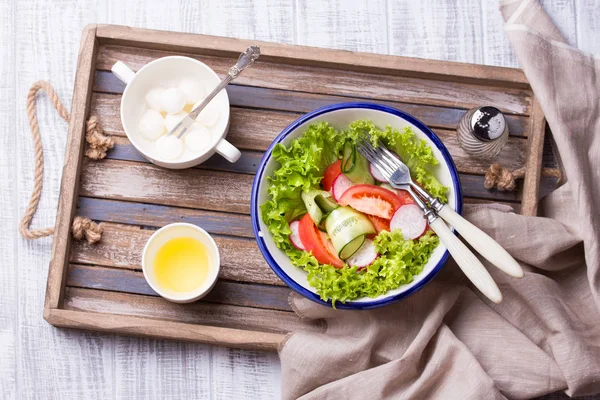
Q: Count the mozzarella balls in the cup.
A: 8